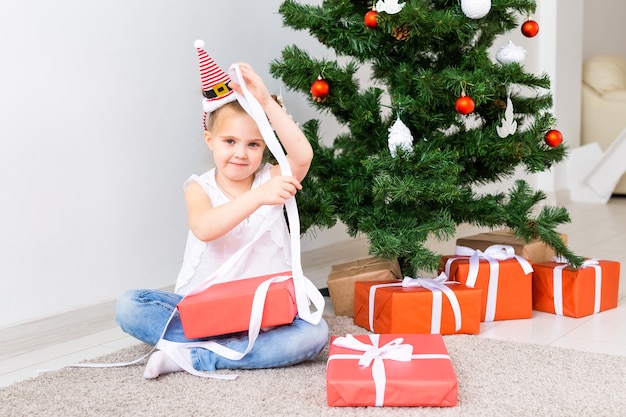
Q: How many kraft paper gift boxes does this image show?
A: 2